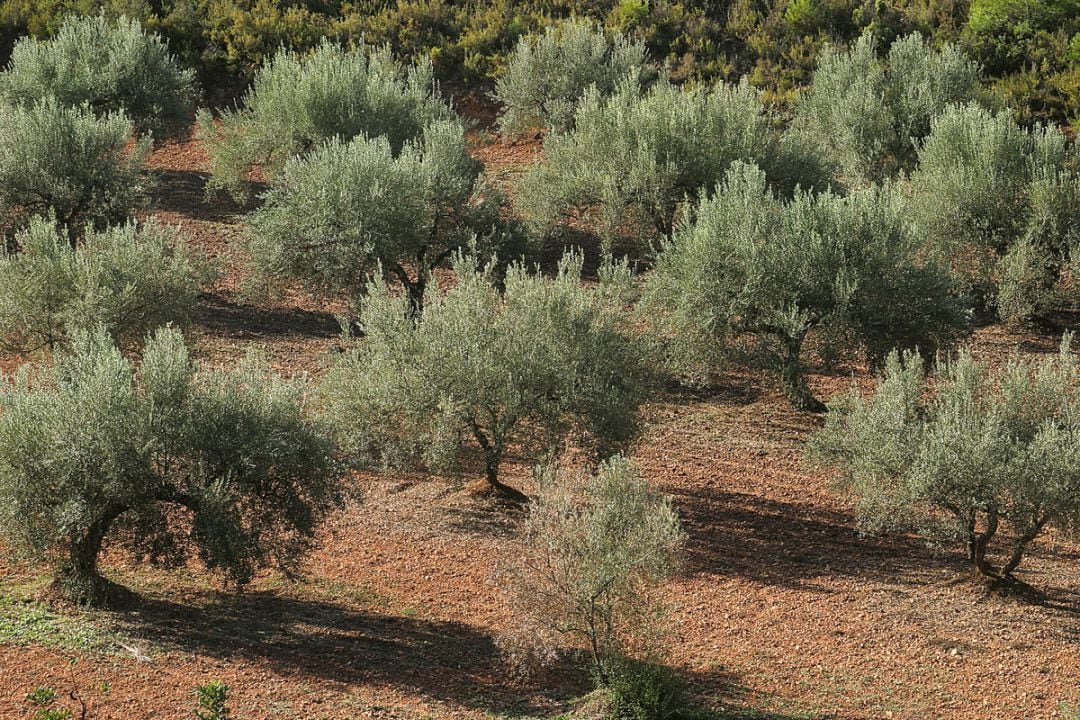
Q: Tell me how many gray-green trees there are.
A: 14